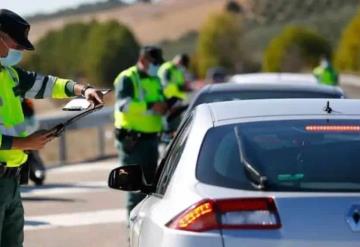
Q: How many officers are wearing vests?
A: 4